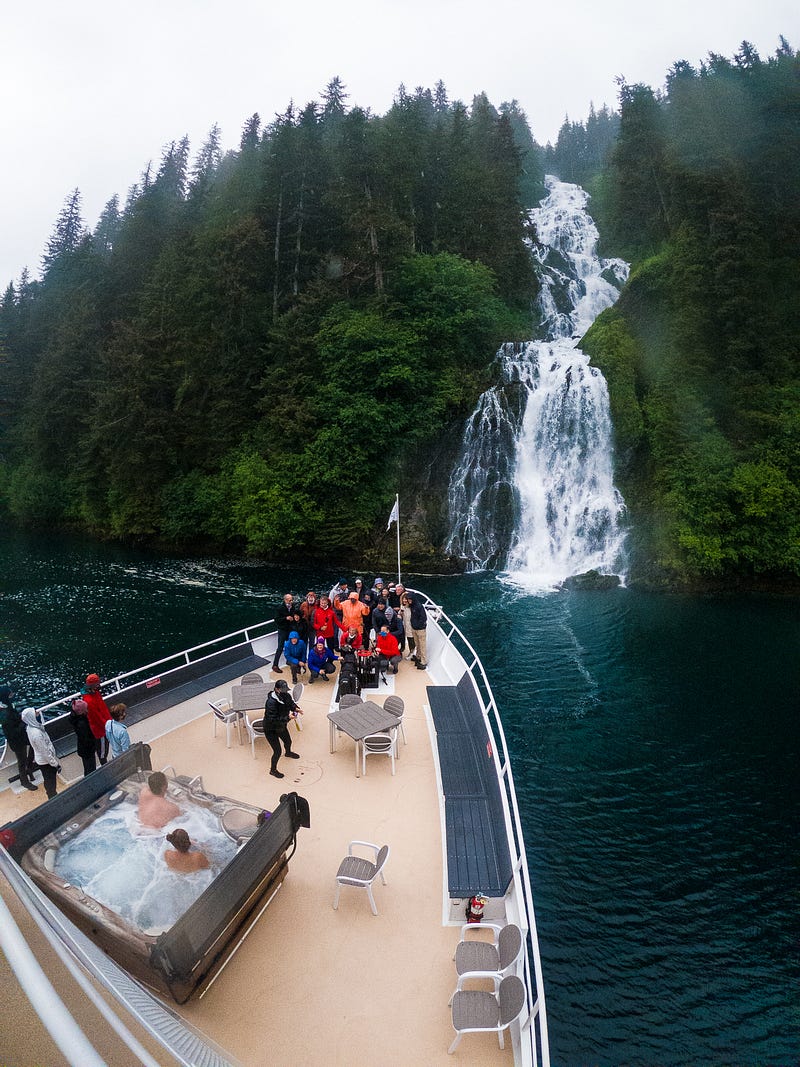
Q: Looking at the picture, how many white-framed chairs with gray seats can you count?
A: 10